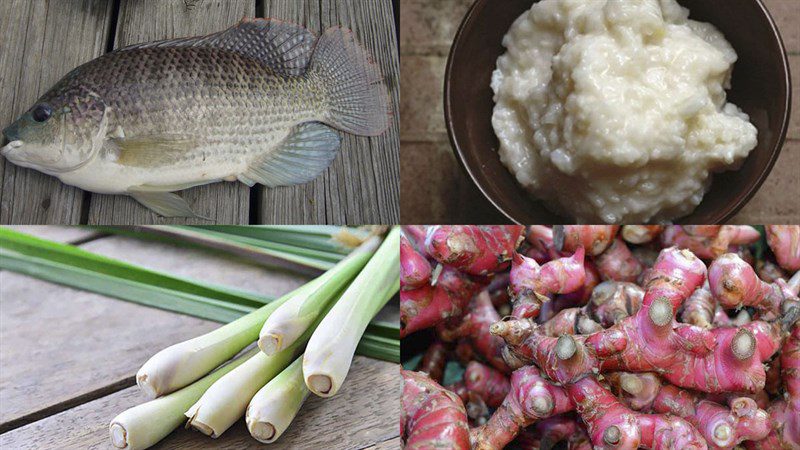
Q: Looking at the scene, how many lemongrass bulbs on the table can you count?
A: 6